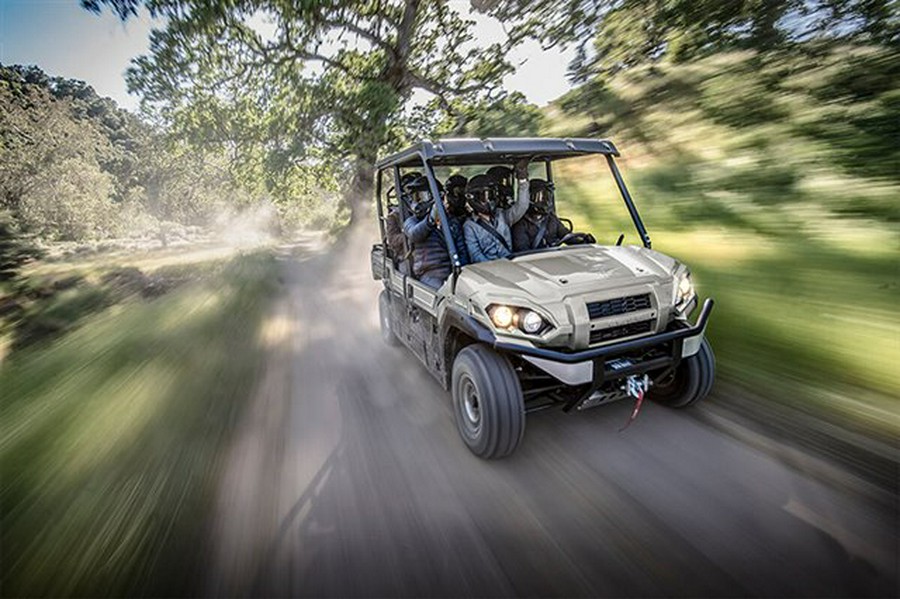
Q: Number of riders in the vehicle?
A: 6